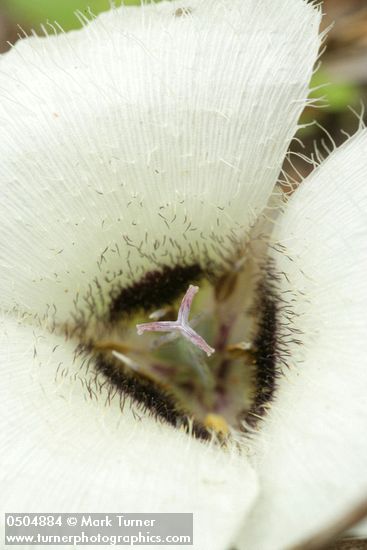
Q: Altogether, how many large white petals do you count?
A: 3